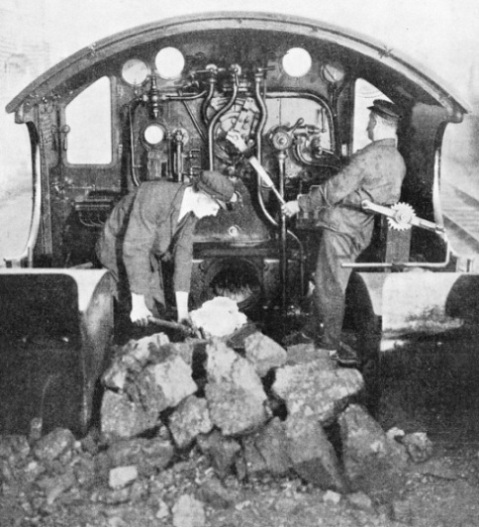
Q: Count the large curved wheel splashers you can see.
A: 2